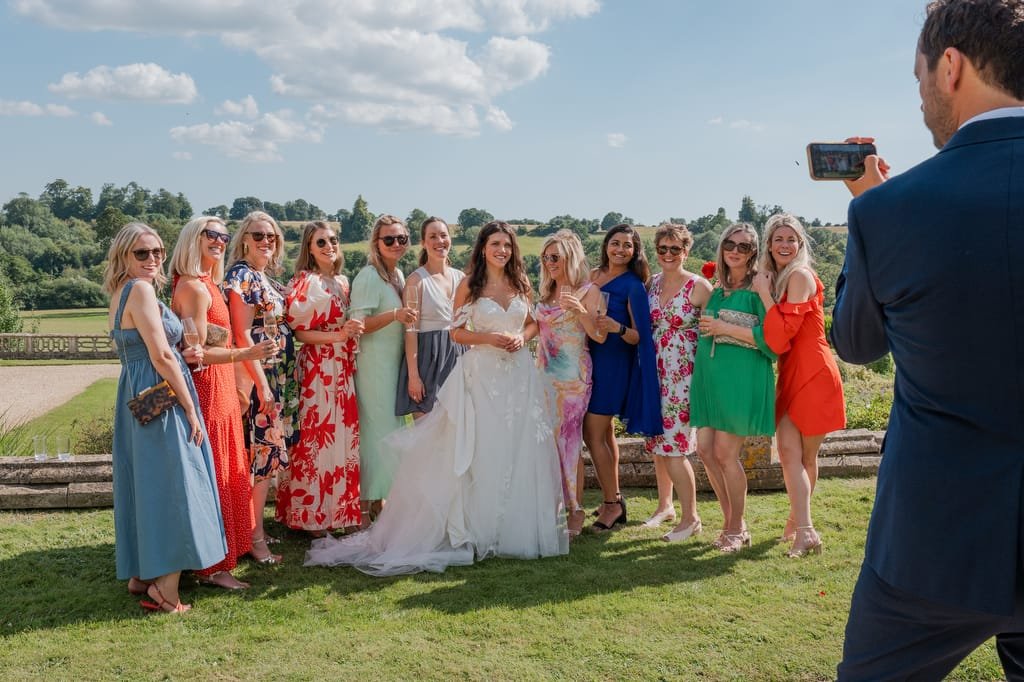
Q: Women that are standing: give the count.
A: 12